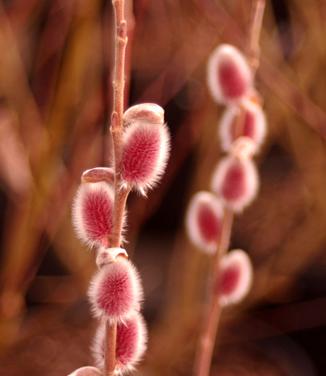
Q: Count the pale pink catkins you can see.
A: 9